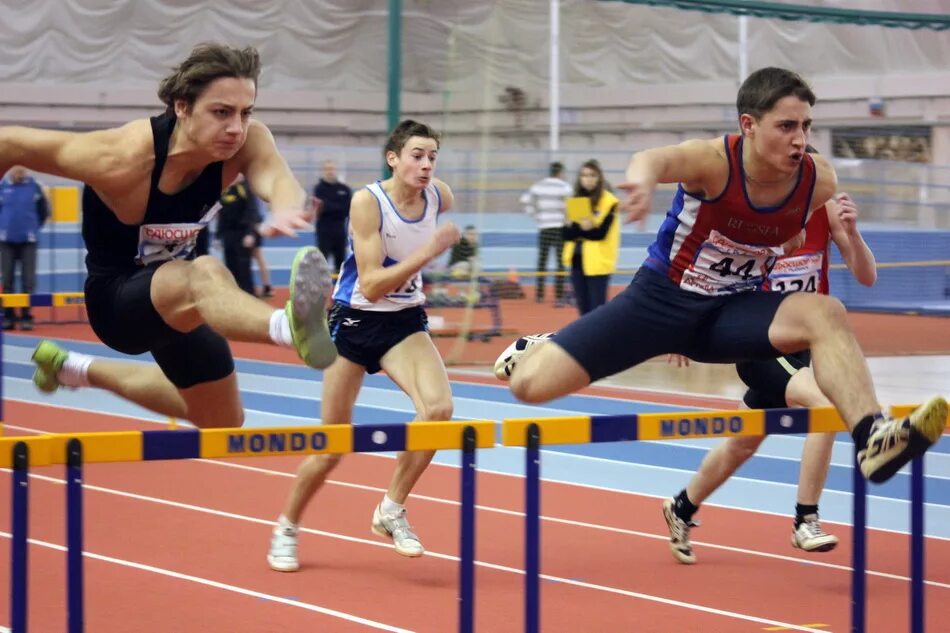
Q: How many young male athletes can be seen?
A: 4